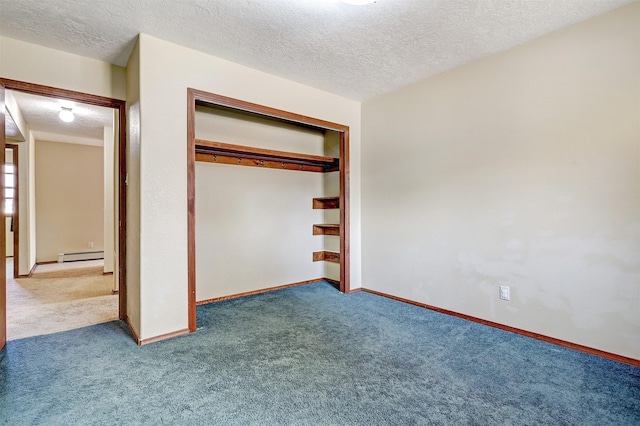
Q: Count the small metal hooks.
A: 5